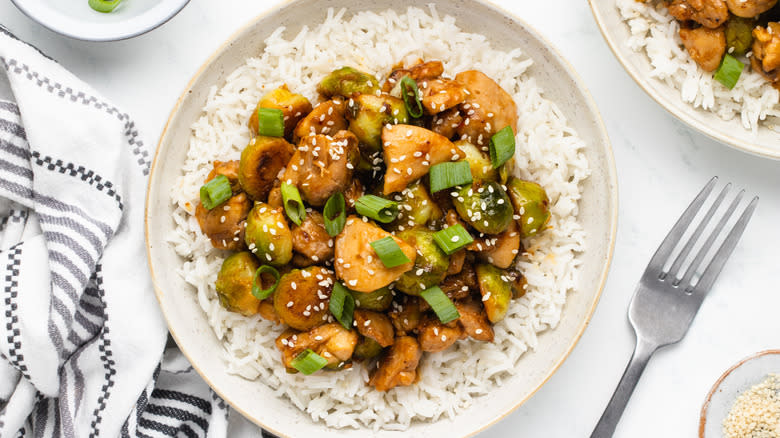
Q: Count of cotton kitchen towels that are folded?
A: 1